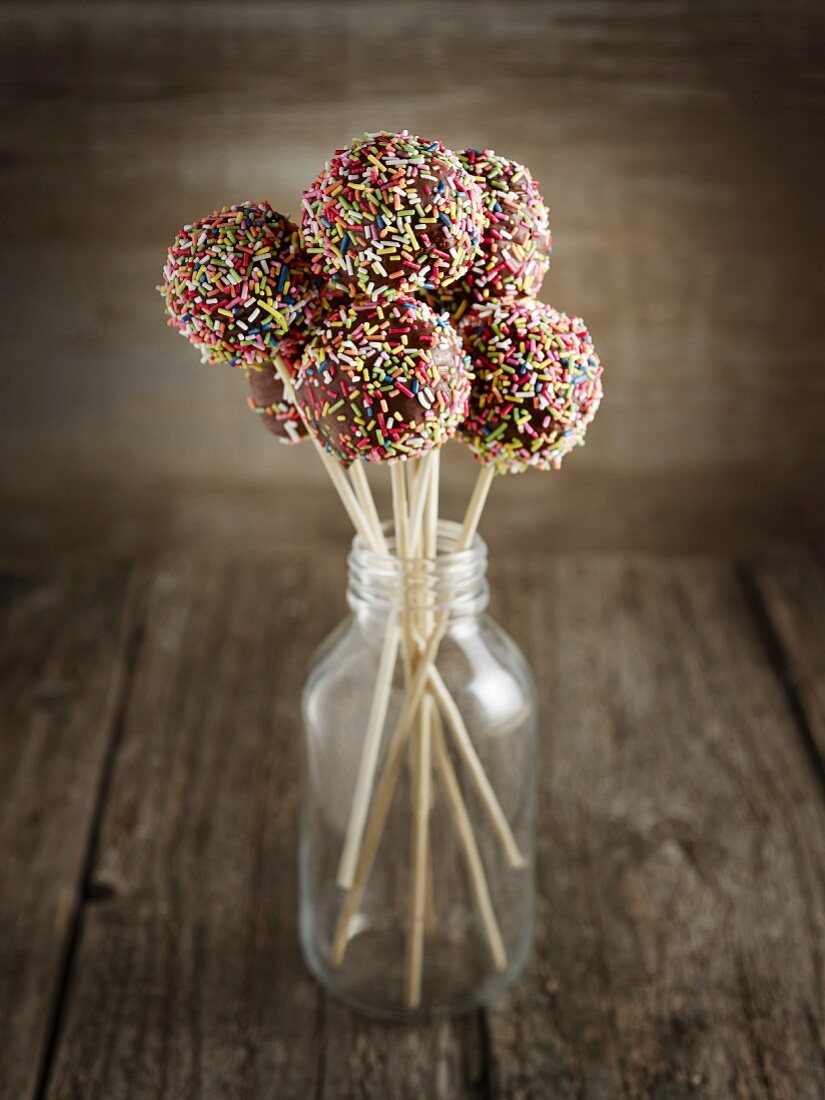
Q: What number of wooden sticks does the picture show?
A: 7